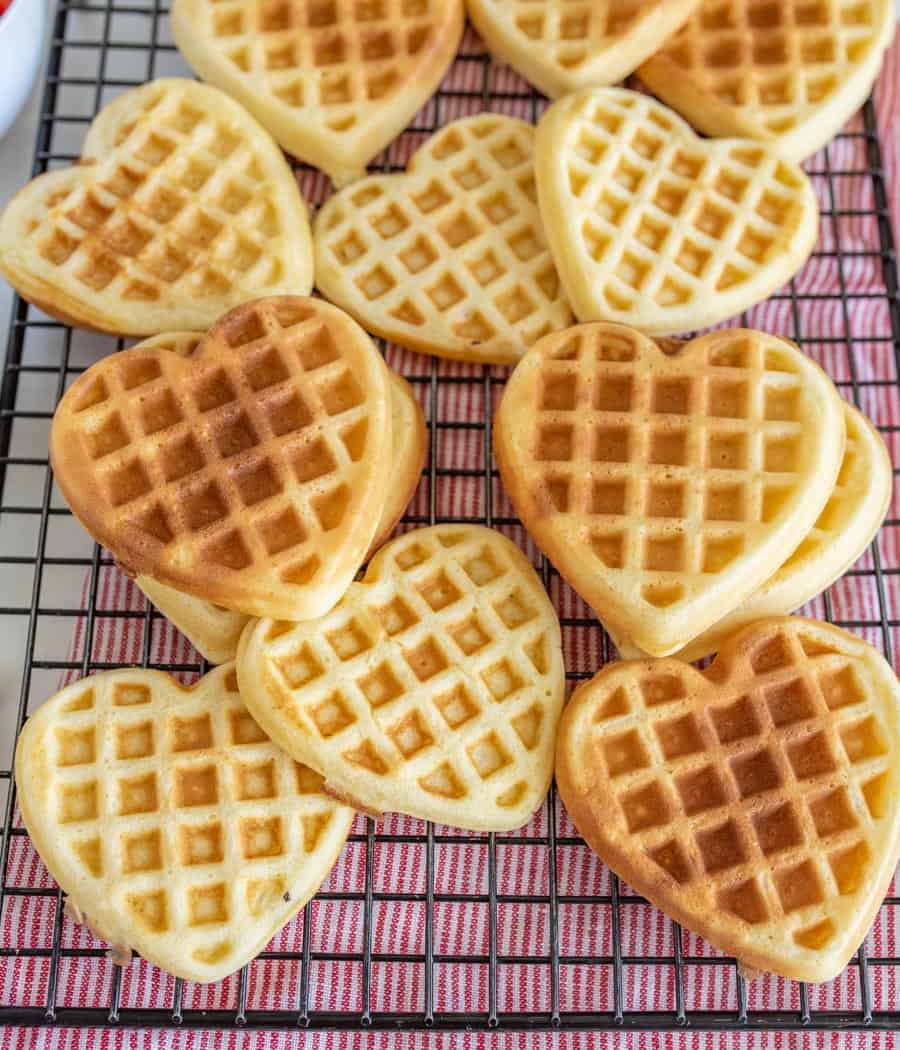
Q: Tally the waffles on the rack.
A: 13